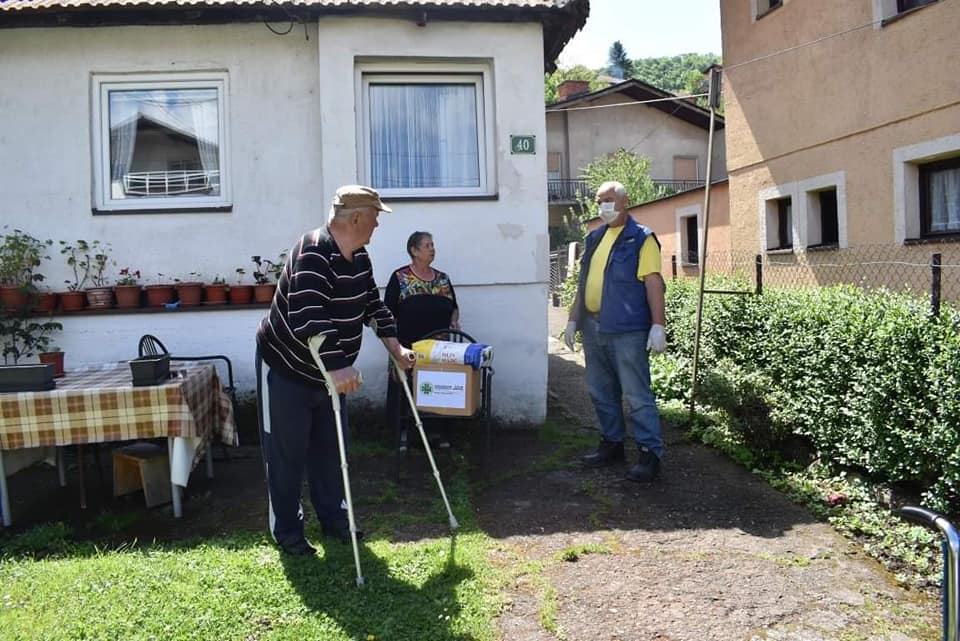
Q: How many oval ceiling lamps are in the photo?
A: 0